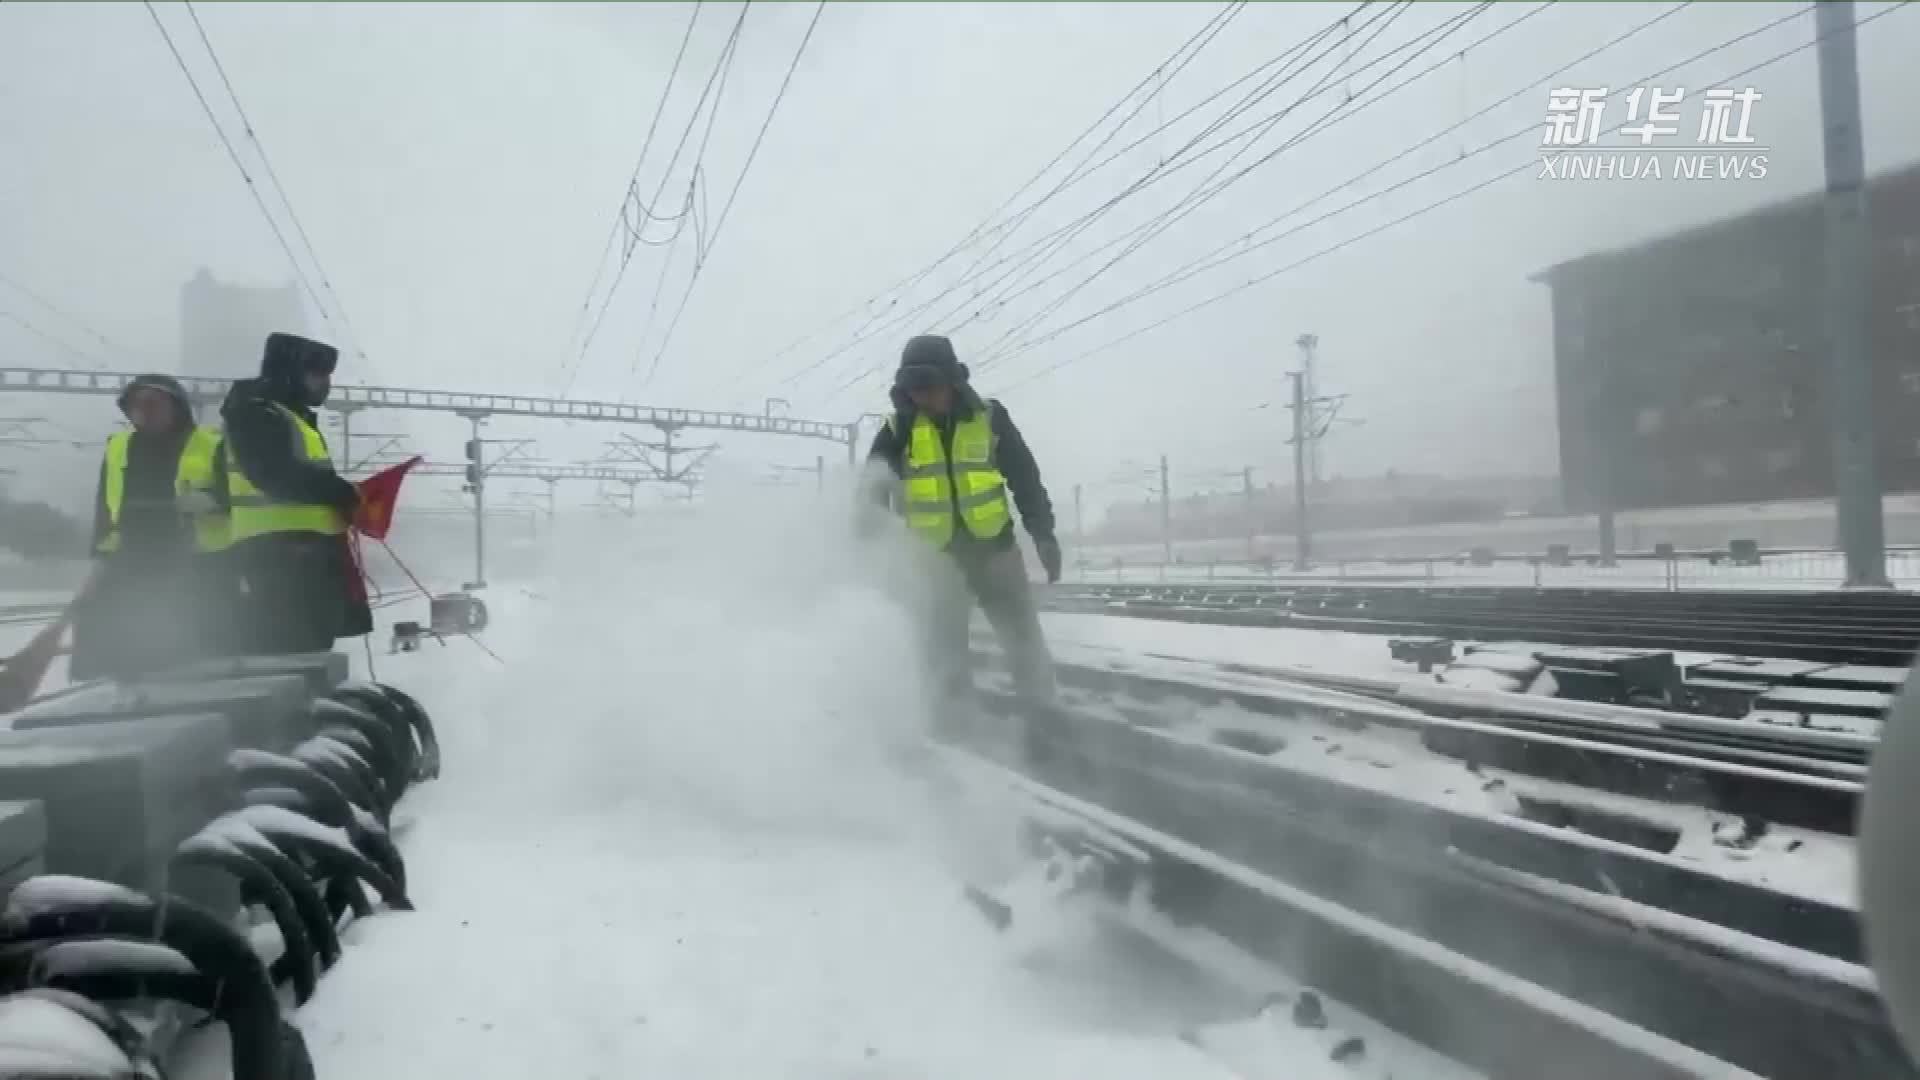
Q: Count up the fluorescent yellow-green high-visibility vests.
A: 3